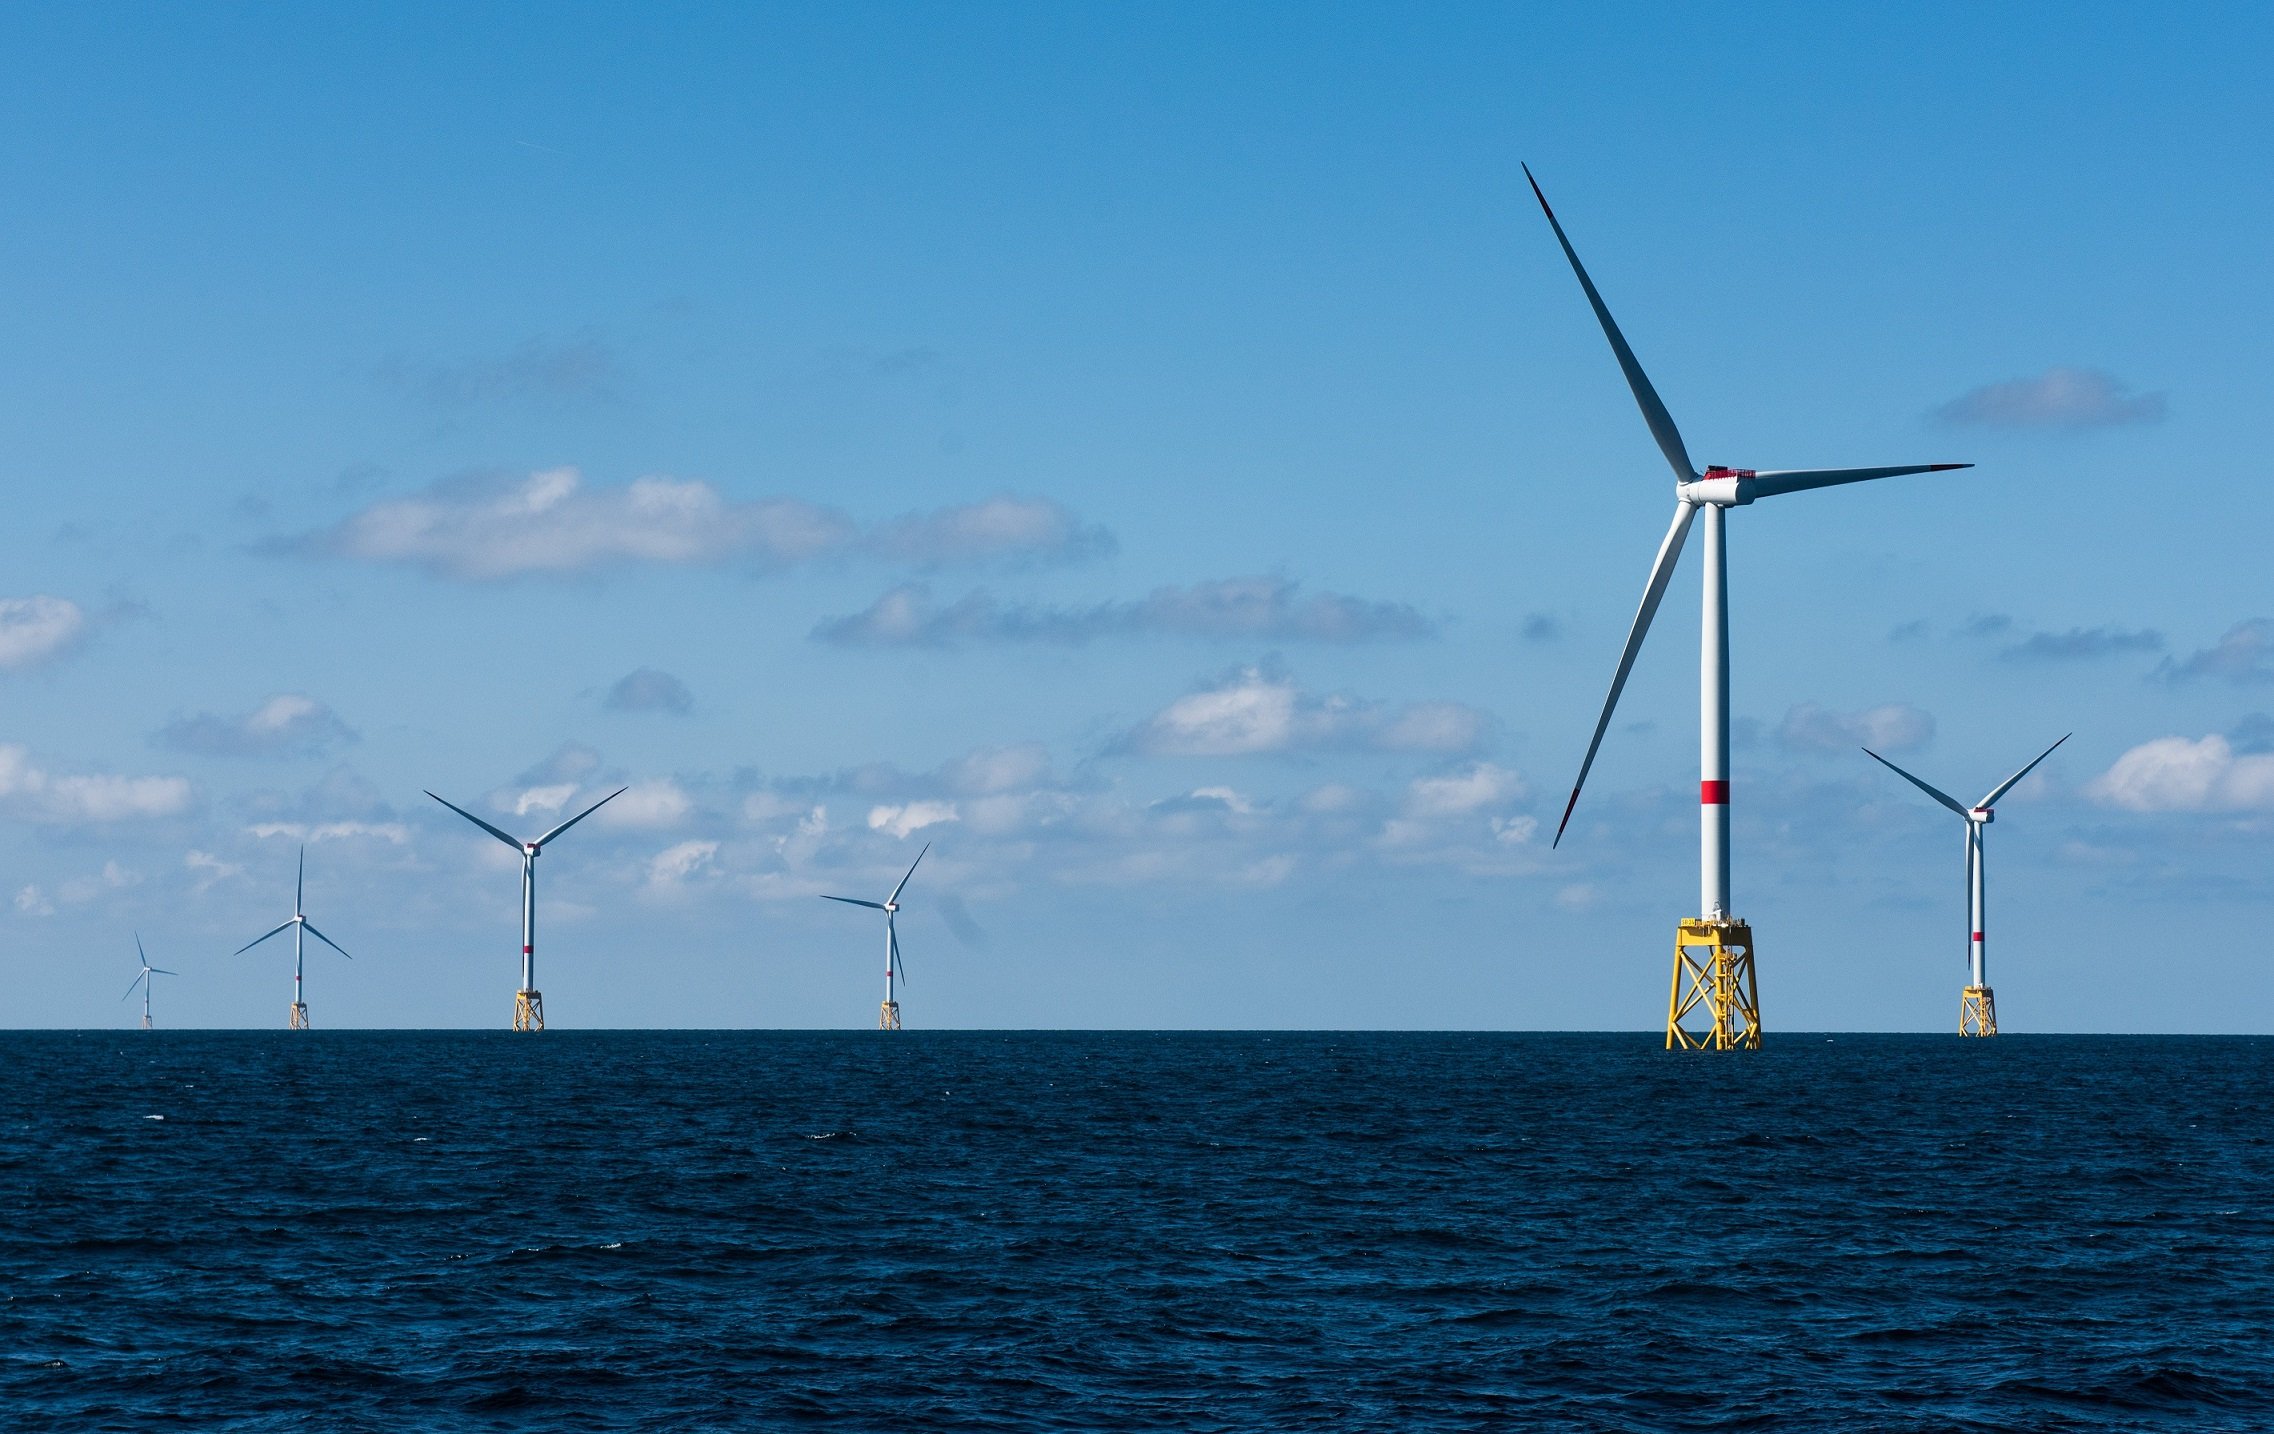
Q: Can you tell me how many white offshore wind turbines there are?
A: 6